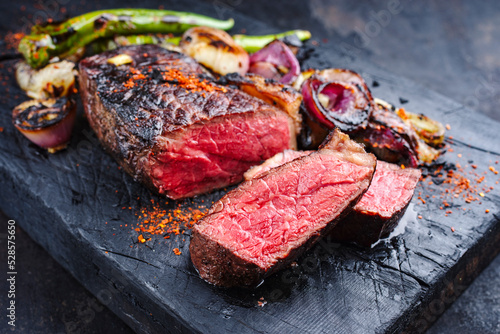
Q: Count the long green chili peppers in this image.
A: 2